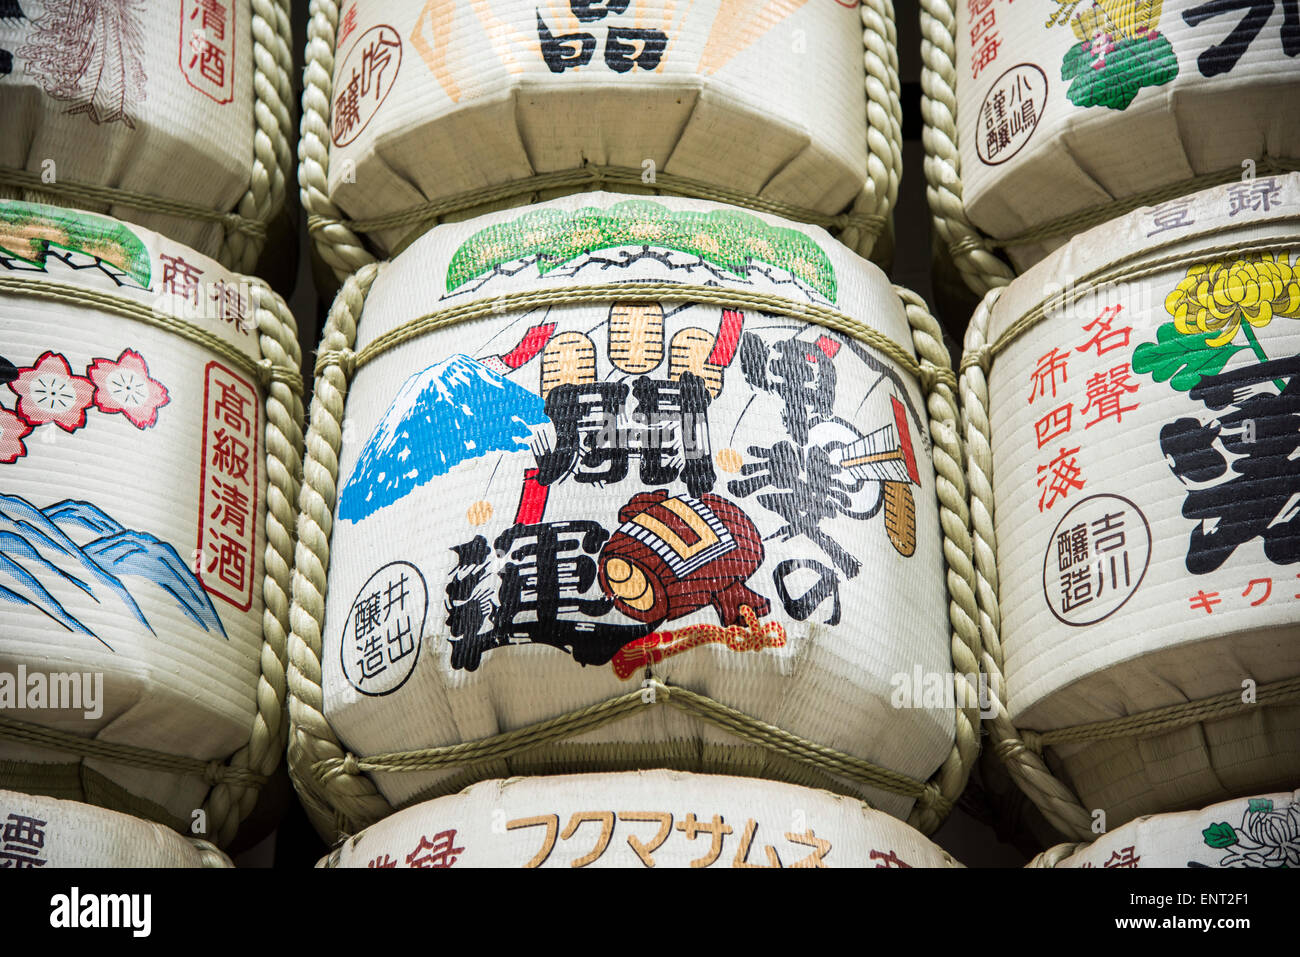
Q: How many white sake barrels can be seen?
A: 9